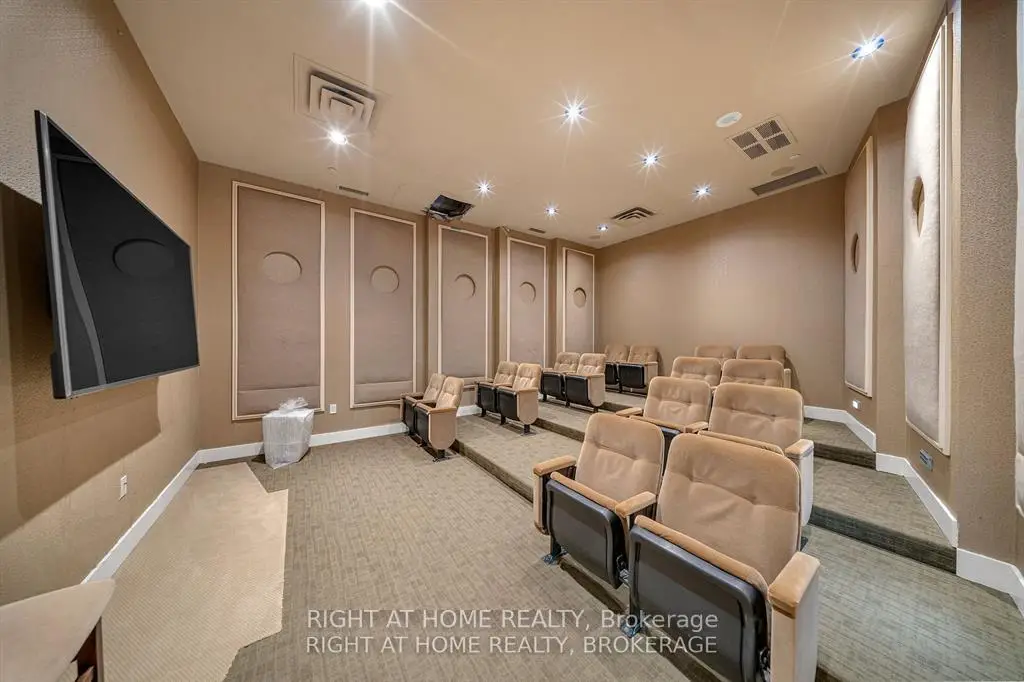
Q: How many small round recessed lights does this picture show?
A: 9